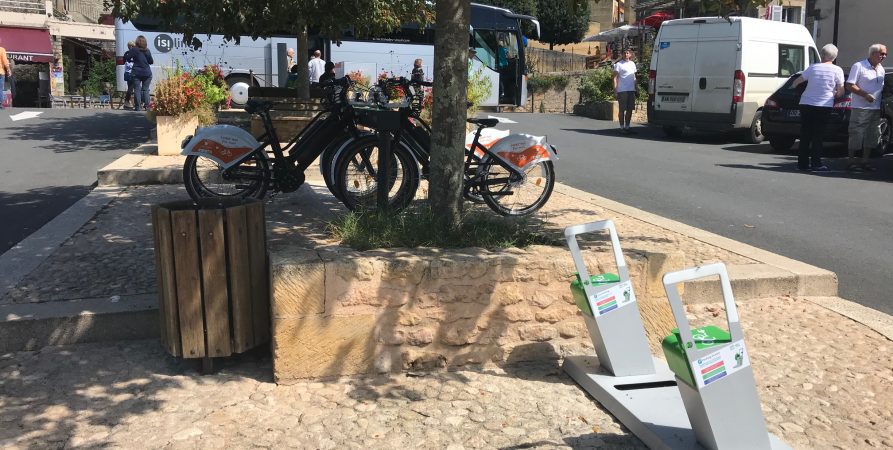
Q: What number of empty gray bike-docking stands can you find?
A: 2